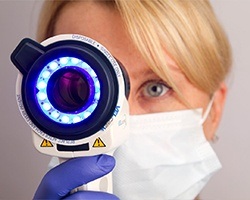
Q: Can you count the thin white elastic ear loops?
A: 1